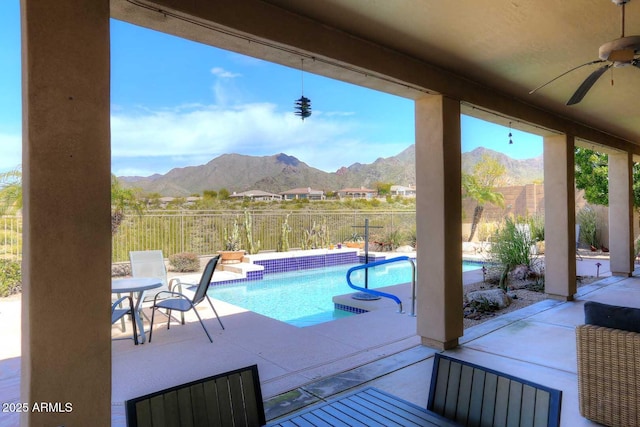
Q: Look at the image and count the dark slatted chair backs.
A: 2